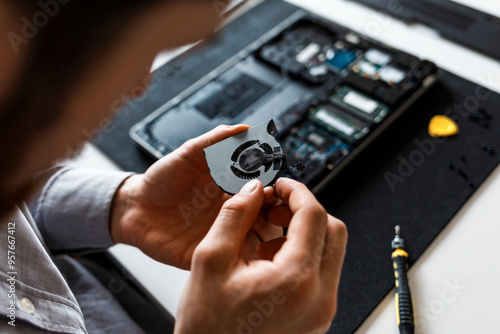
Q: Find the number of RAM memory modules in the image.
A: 2